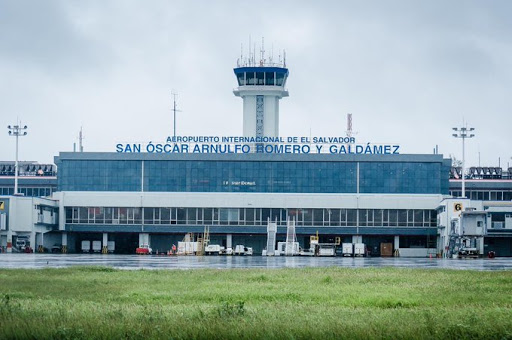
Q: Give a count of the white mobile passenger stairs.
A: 2